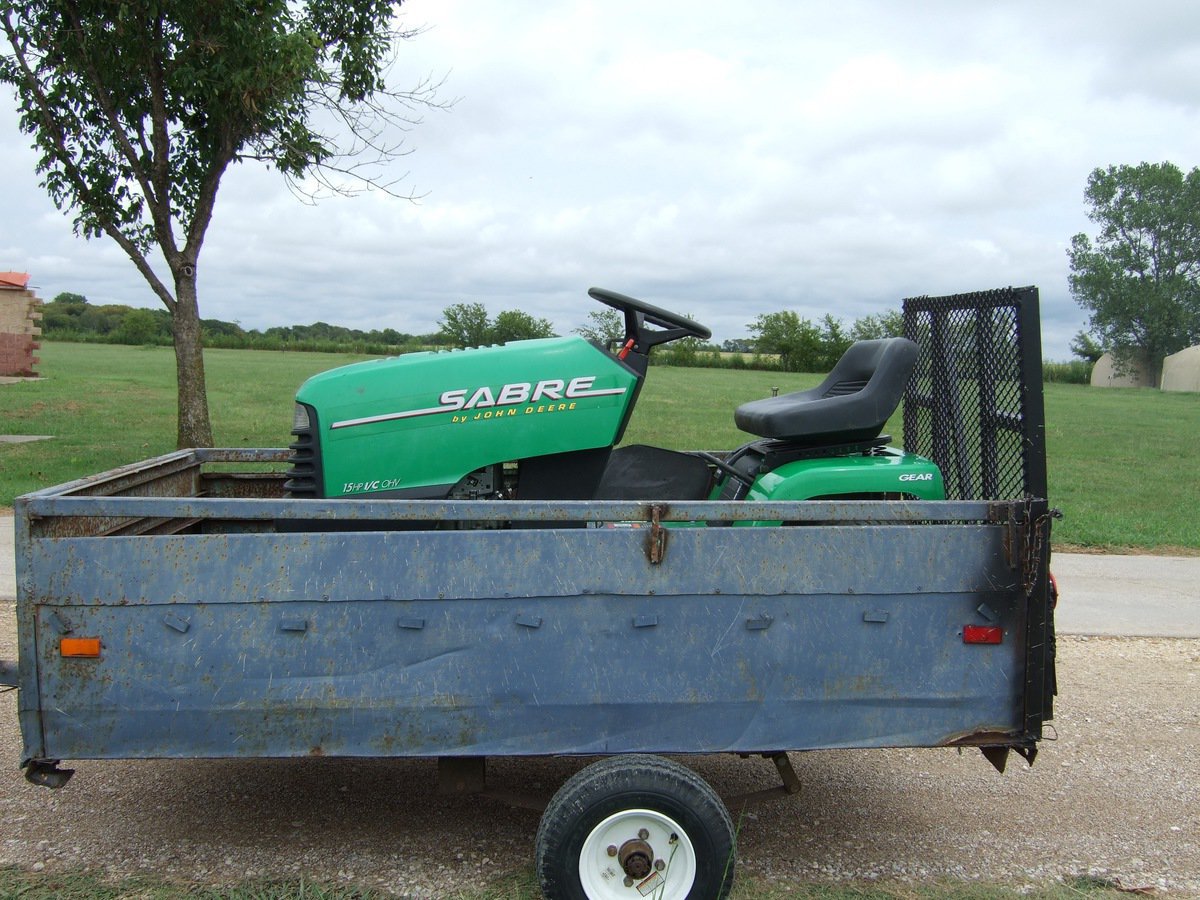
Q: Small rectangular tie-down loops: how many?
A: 9